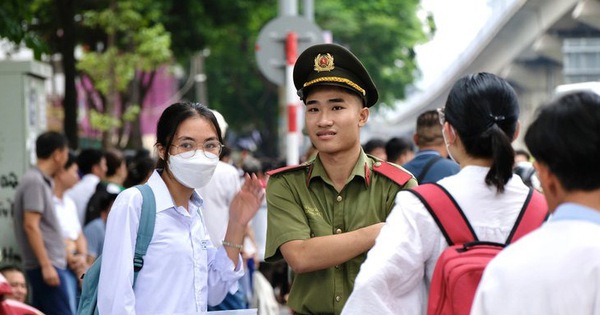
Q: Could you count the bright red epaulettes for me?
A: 2